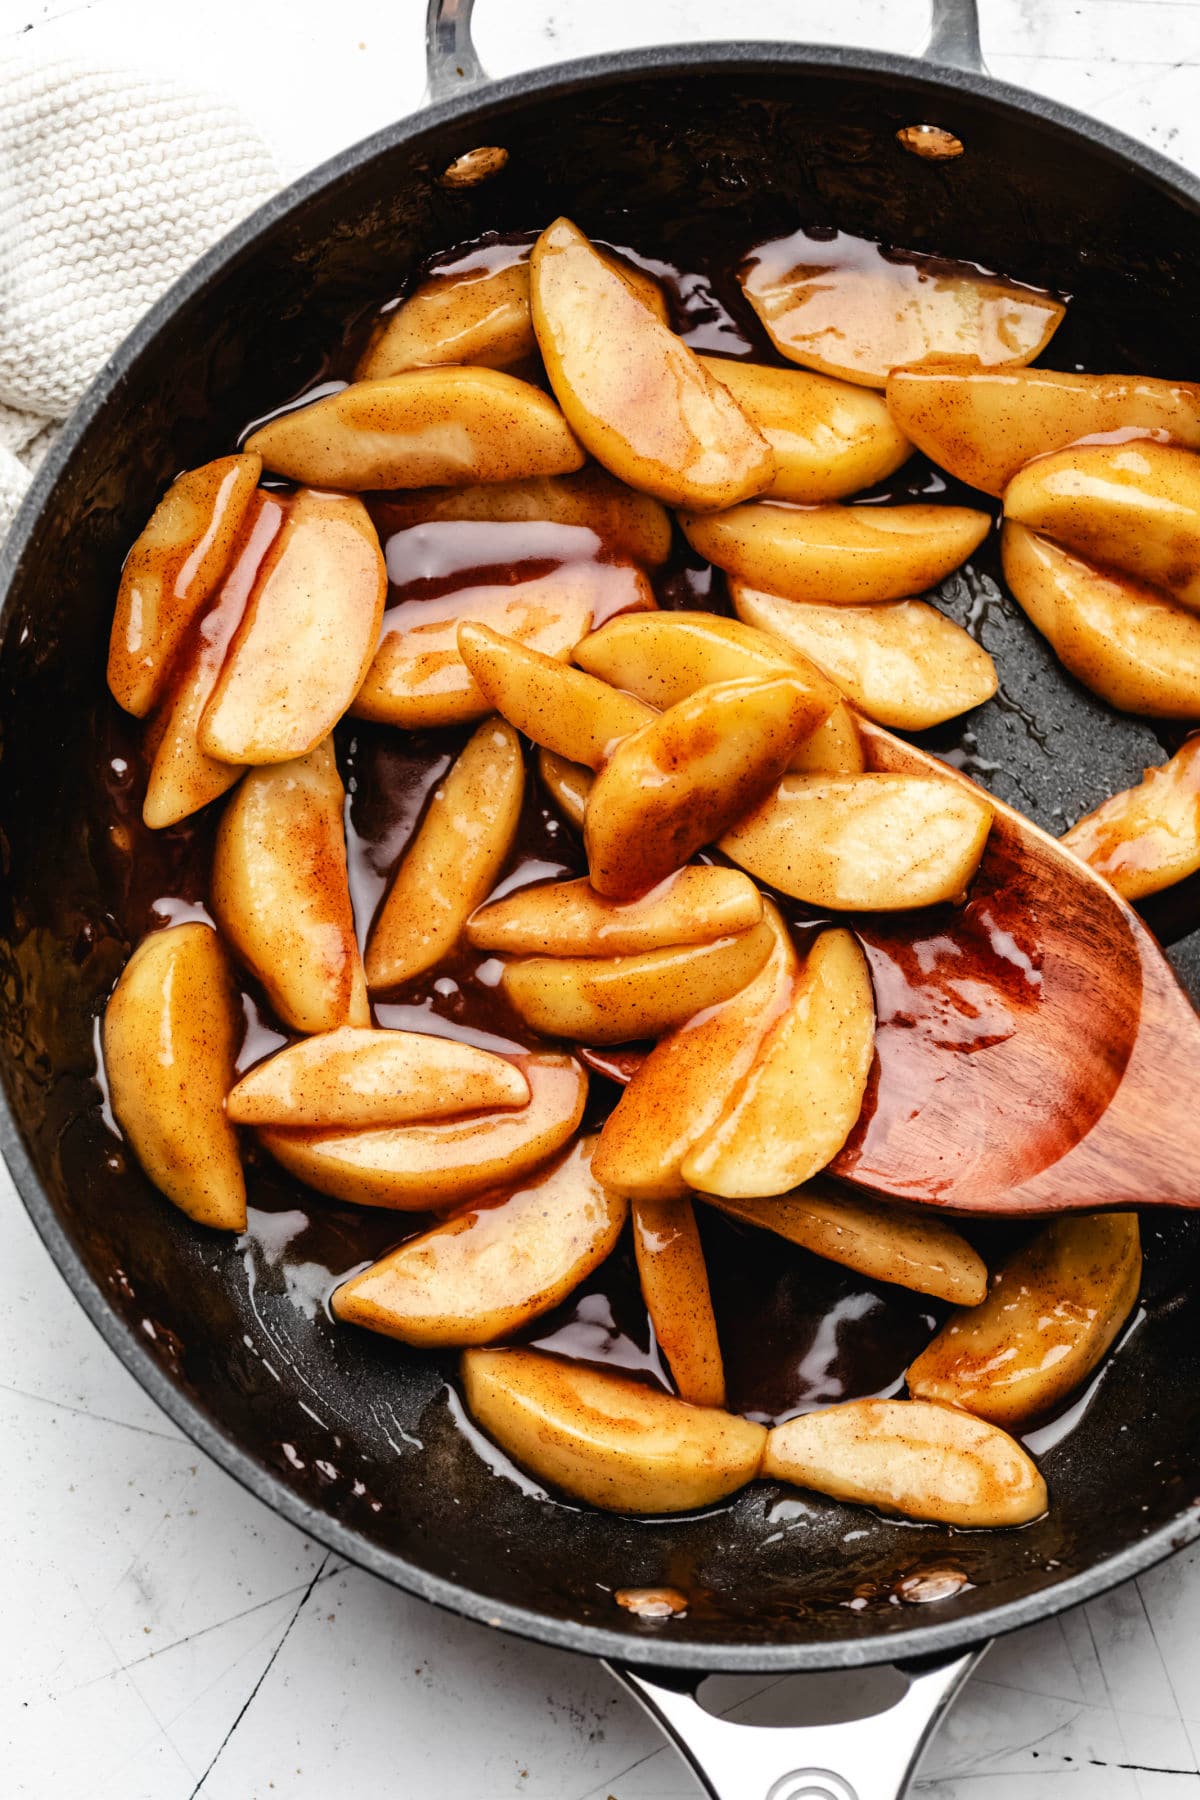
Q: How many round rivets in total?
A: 4